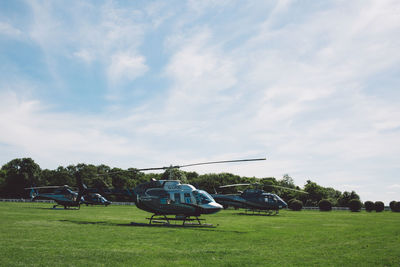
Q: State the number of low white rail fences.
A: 1